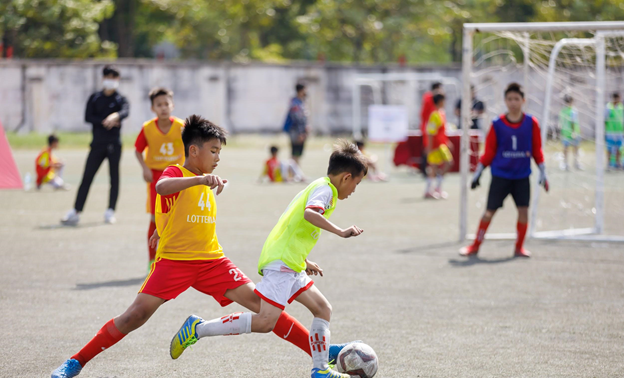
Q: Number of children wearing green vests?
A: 3